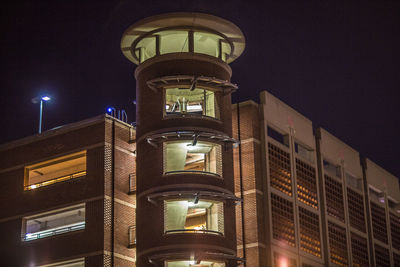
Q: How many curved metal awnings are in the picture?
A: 4